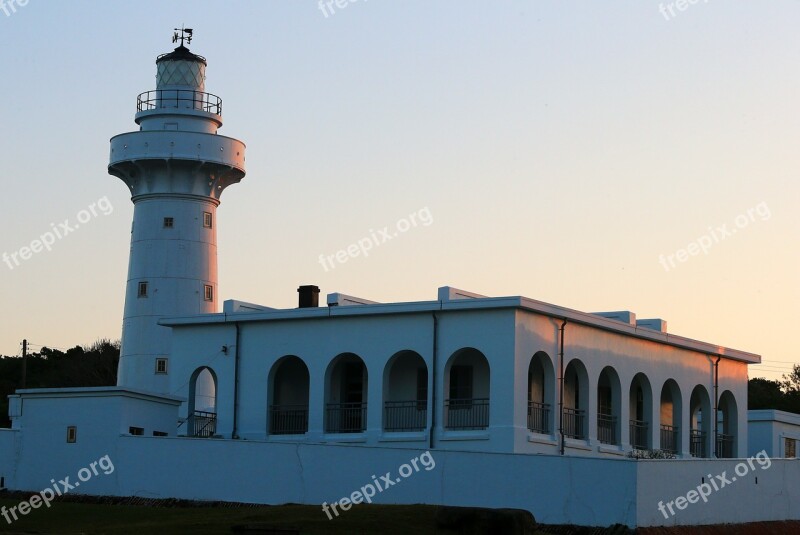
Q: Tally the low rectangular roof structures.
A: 5